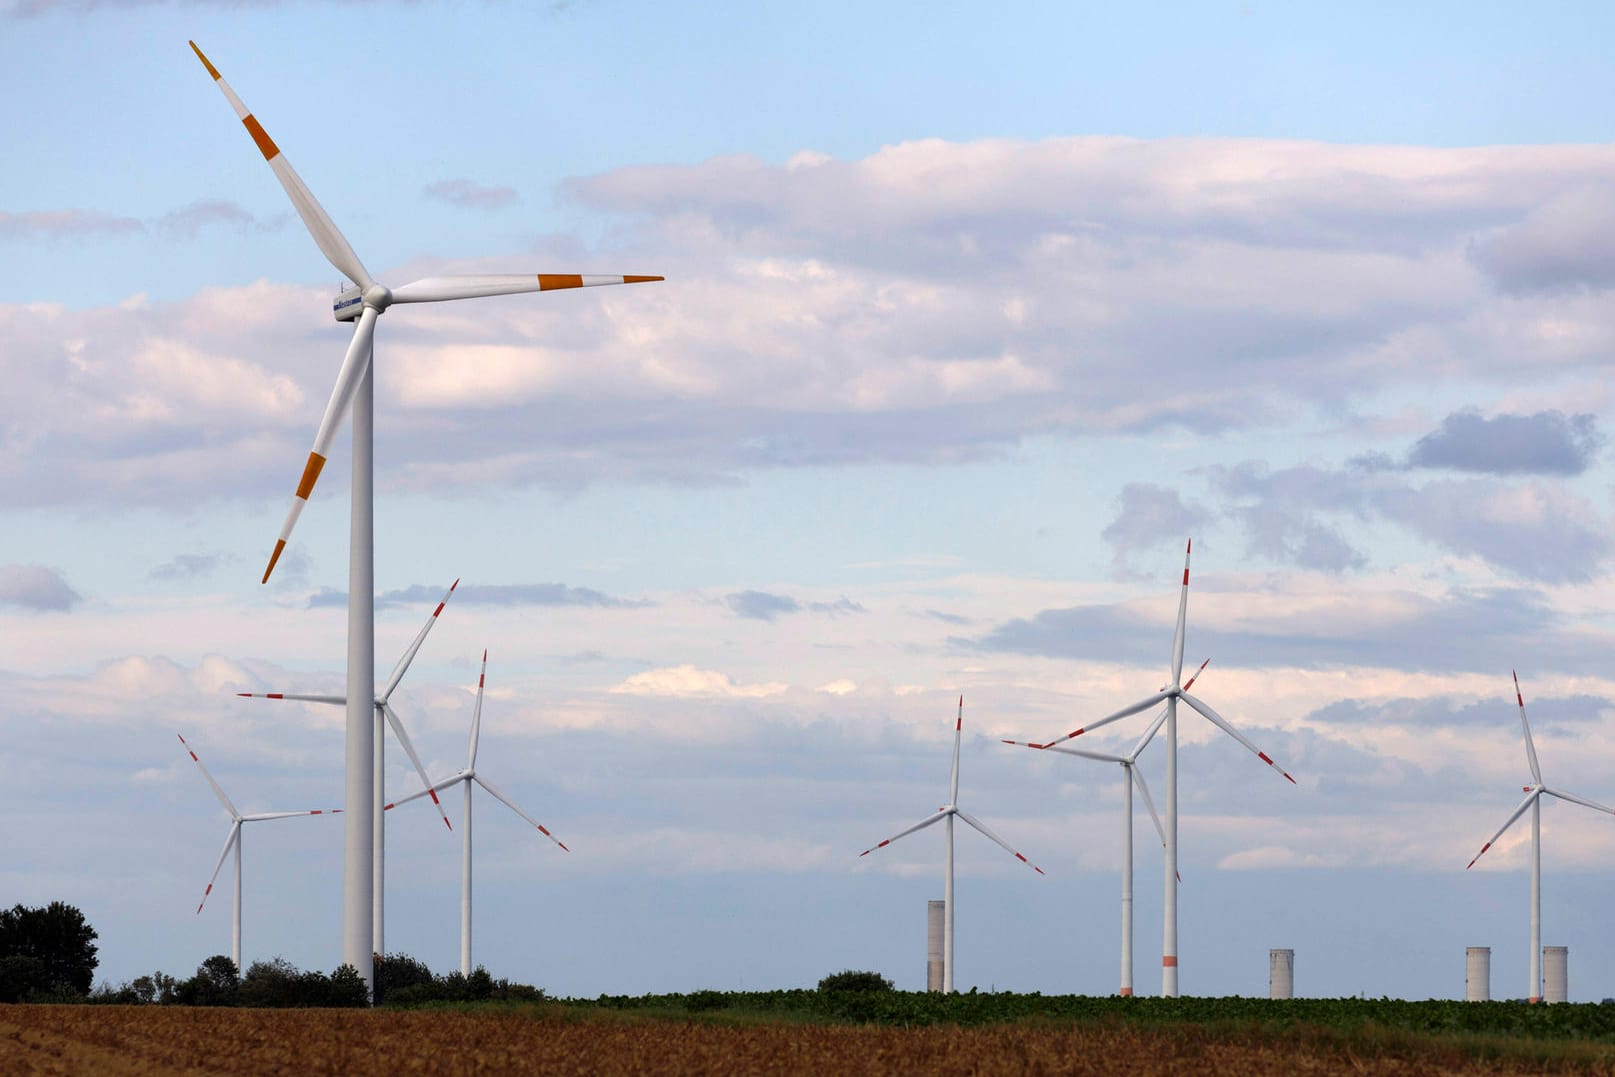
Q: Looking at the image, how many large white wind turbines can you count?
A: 8